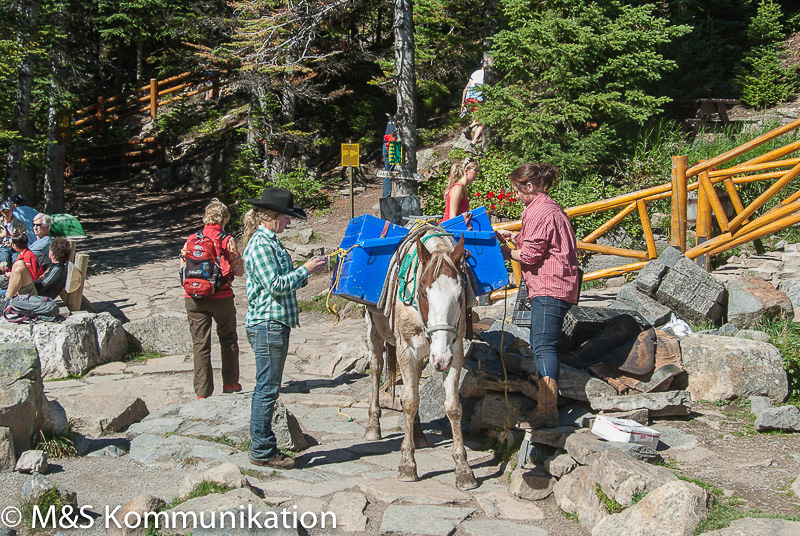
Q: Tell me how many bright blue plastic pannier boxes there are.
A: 2